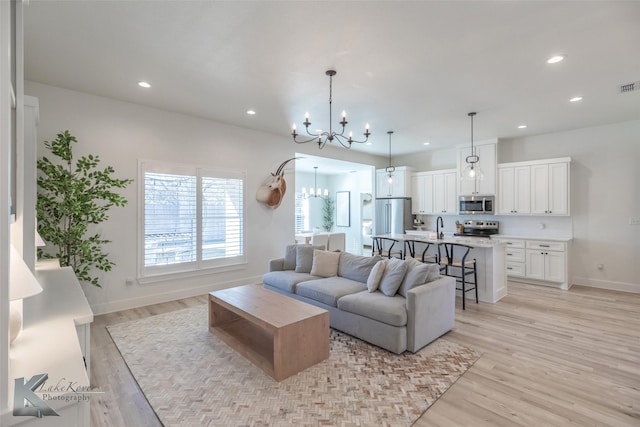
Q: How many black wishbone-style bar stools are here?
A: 3